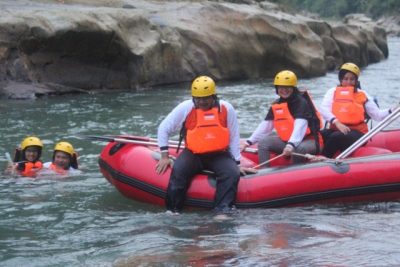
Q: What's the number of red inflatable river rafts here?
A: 1